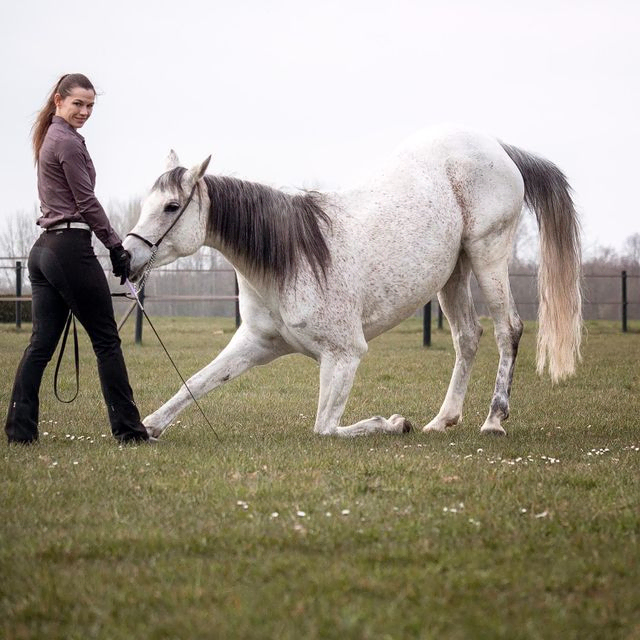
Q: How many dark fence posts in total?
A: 6